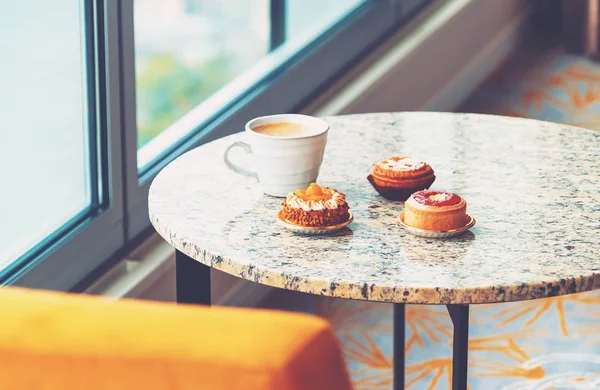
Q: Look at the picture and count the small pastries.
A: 3